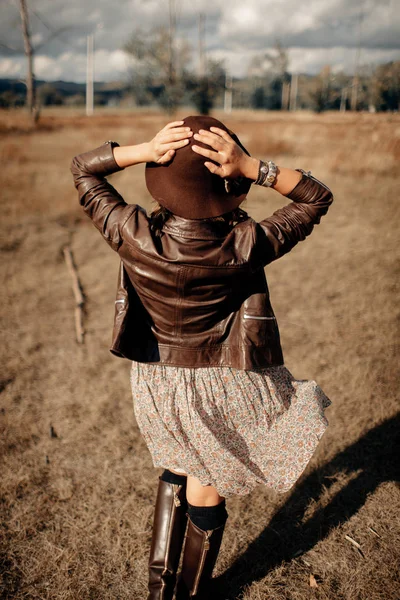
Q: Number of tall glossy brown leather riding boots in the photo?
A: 2